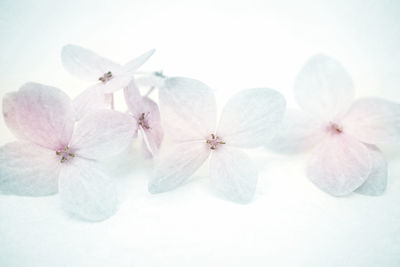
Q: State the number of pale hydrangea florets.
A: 5